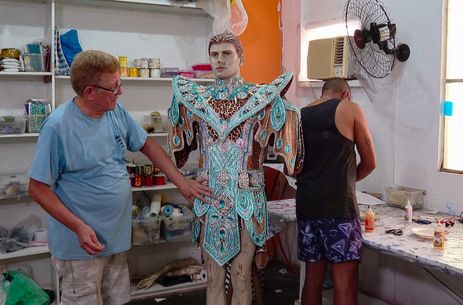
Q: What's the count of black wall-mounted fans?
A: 1